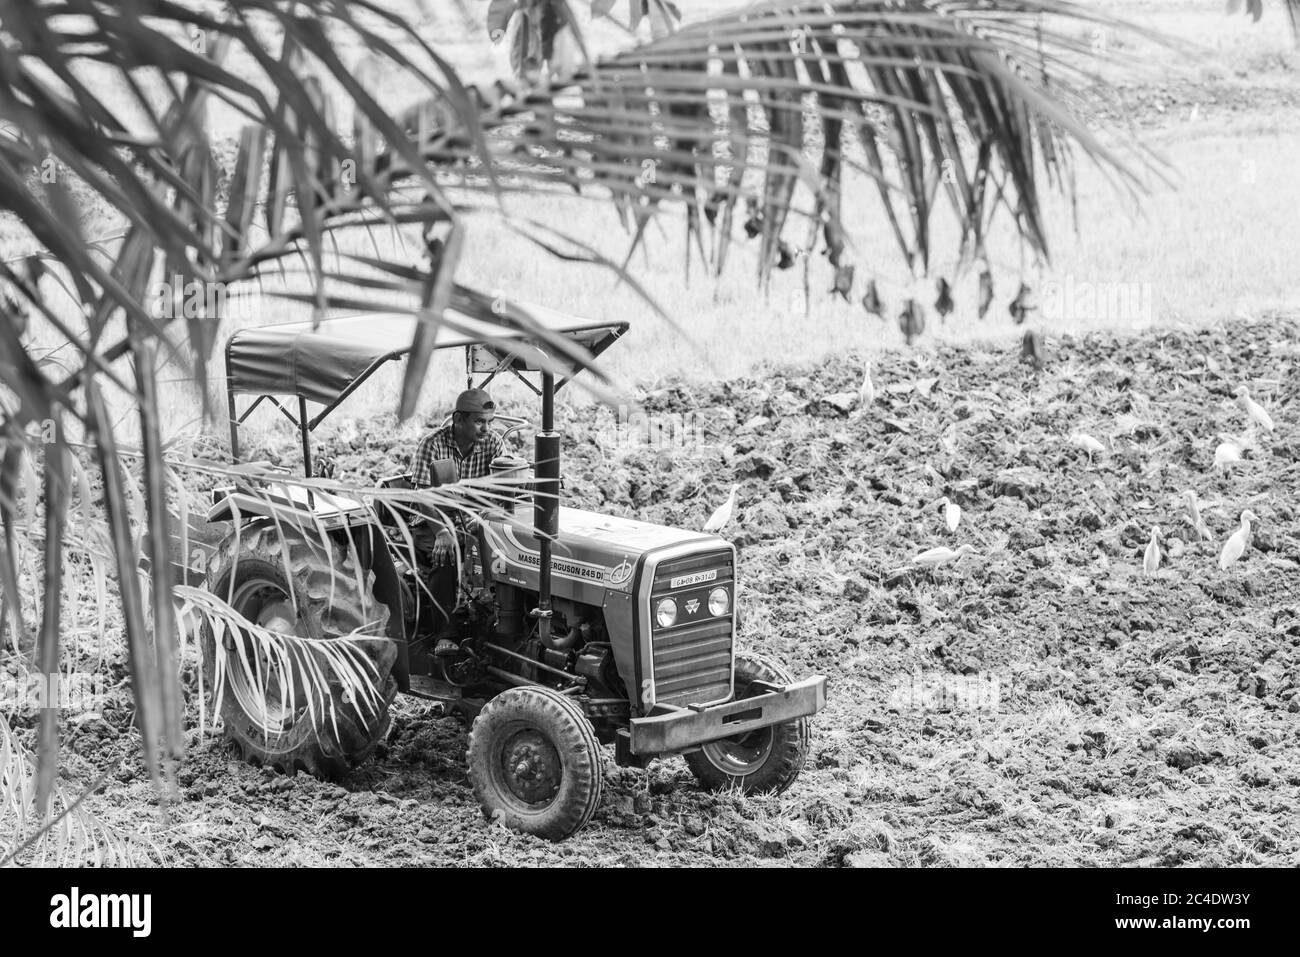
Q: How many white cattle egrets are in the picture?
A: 10